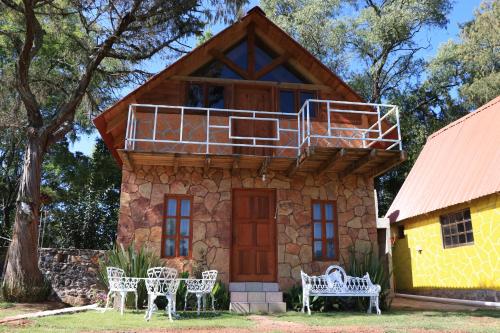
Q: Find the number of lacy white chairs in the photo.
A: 3